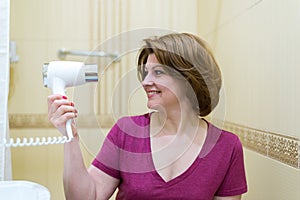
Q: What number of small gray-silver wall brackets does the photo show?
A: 2